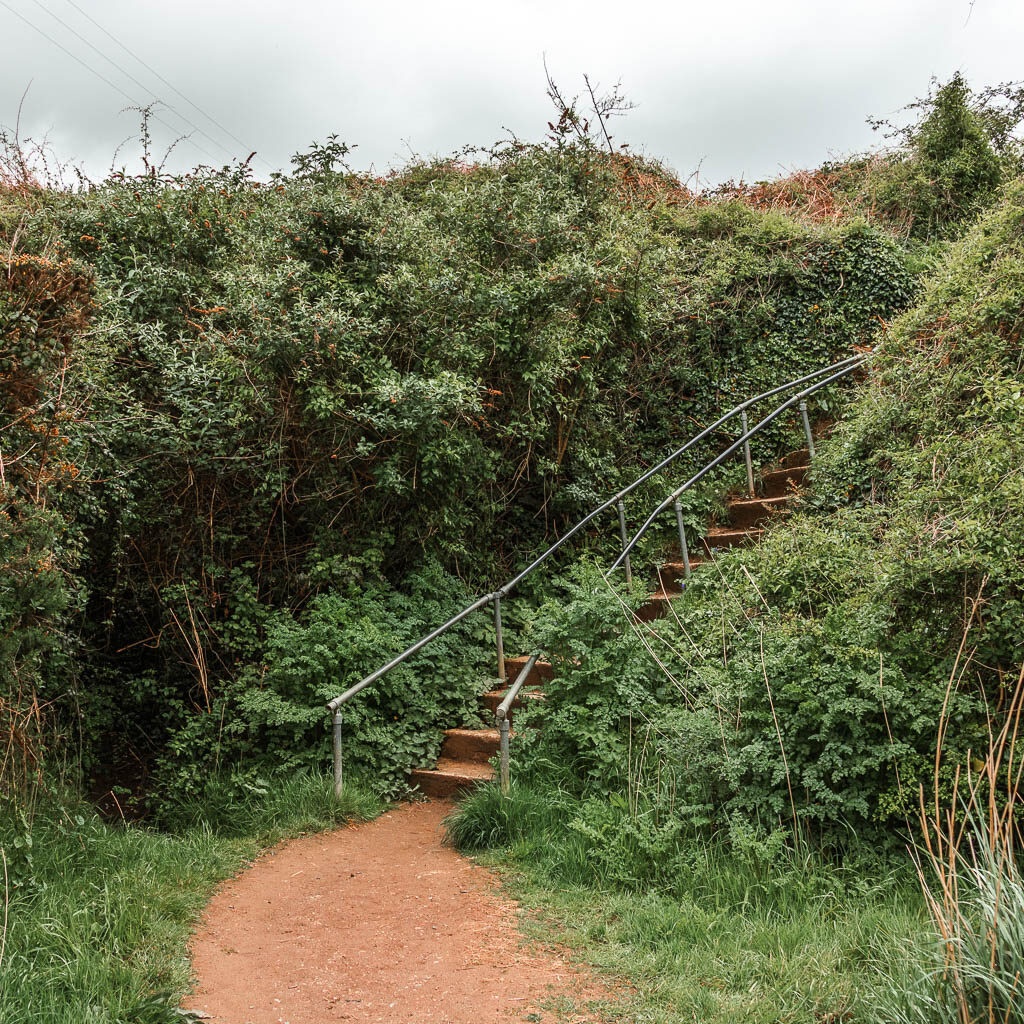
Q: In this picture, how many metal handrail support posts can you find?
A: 7